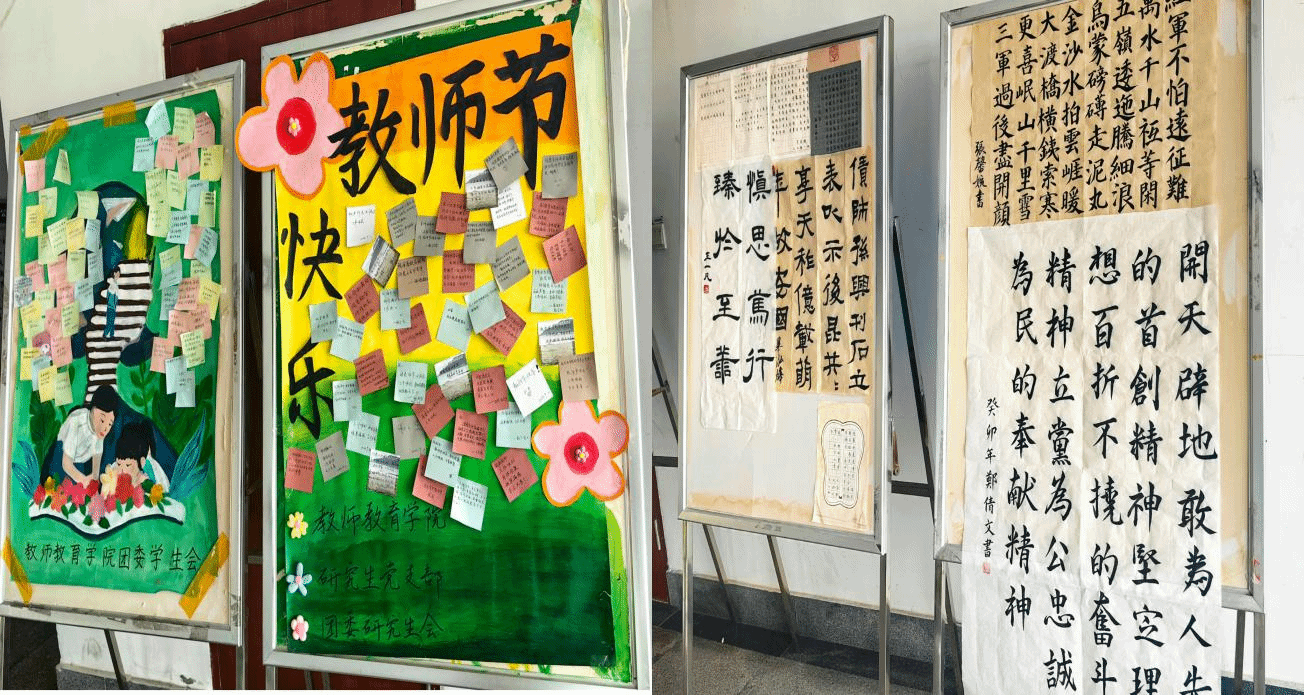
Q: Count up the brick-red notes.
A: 14